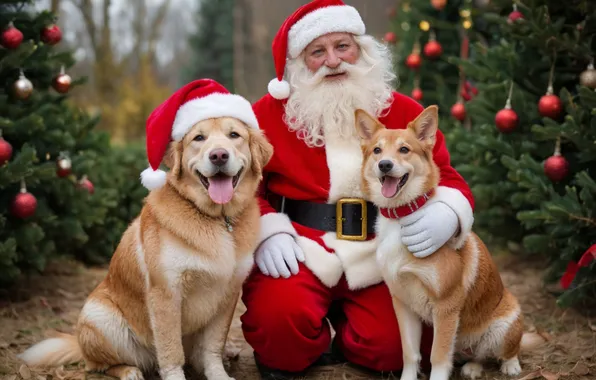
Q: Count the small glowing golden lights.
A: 3